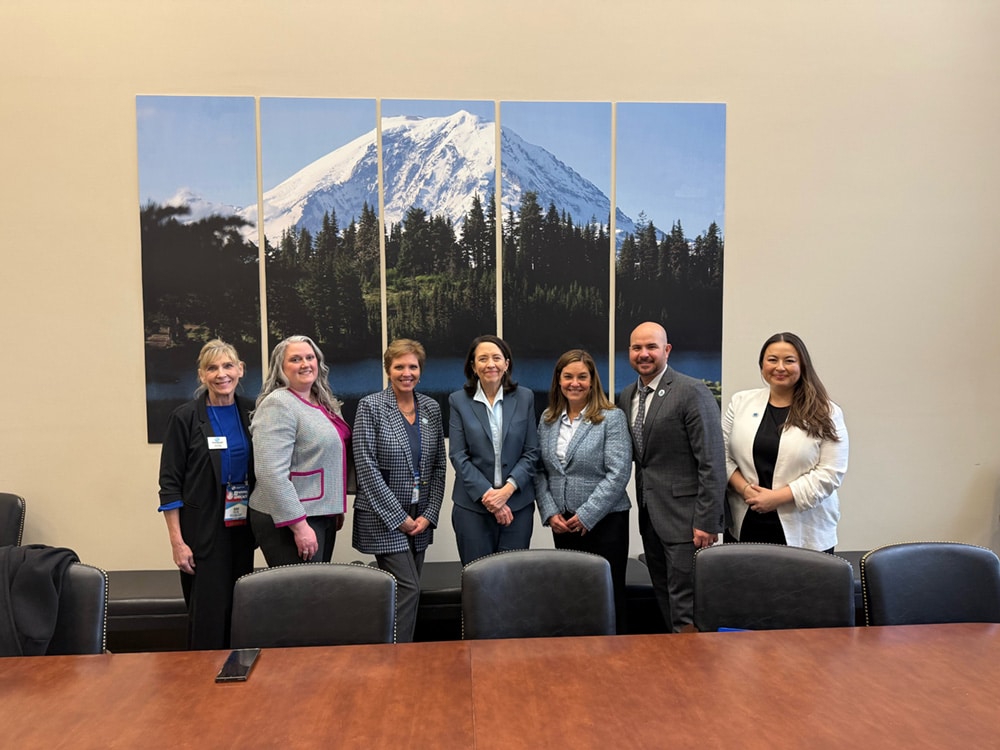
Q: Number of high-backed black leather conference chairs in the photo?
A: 6